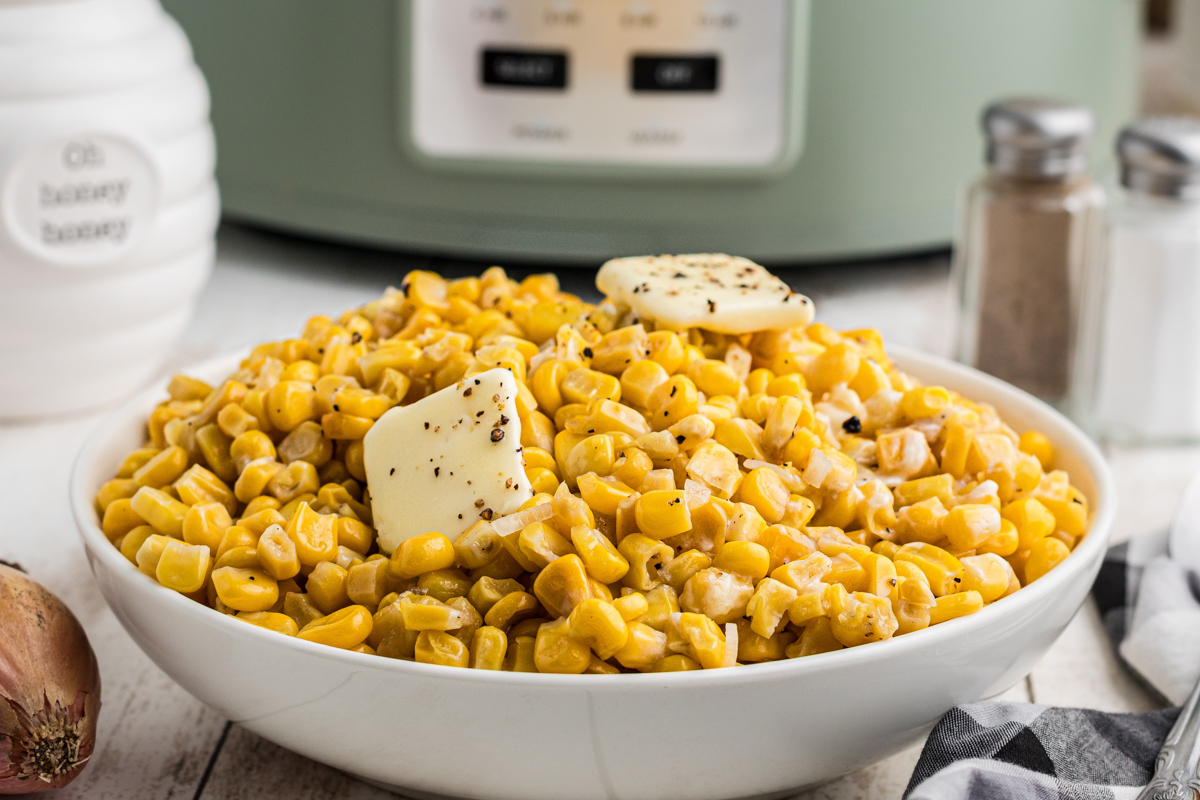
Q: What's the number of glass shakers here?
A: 2